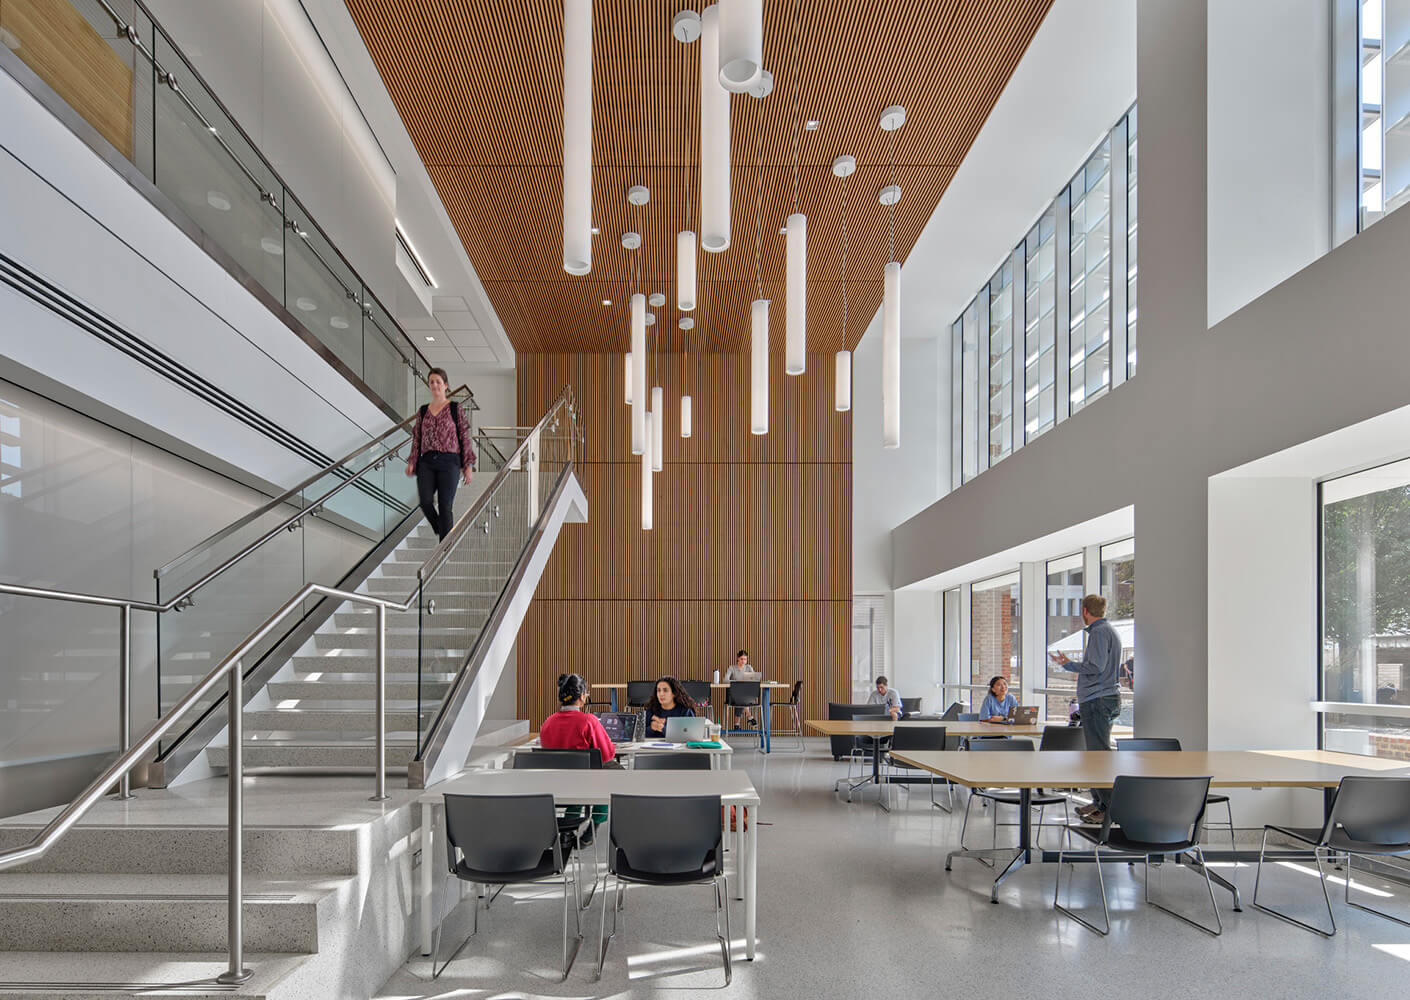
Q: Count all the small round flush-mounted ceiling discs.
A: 10